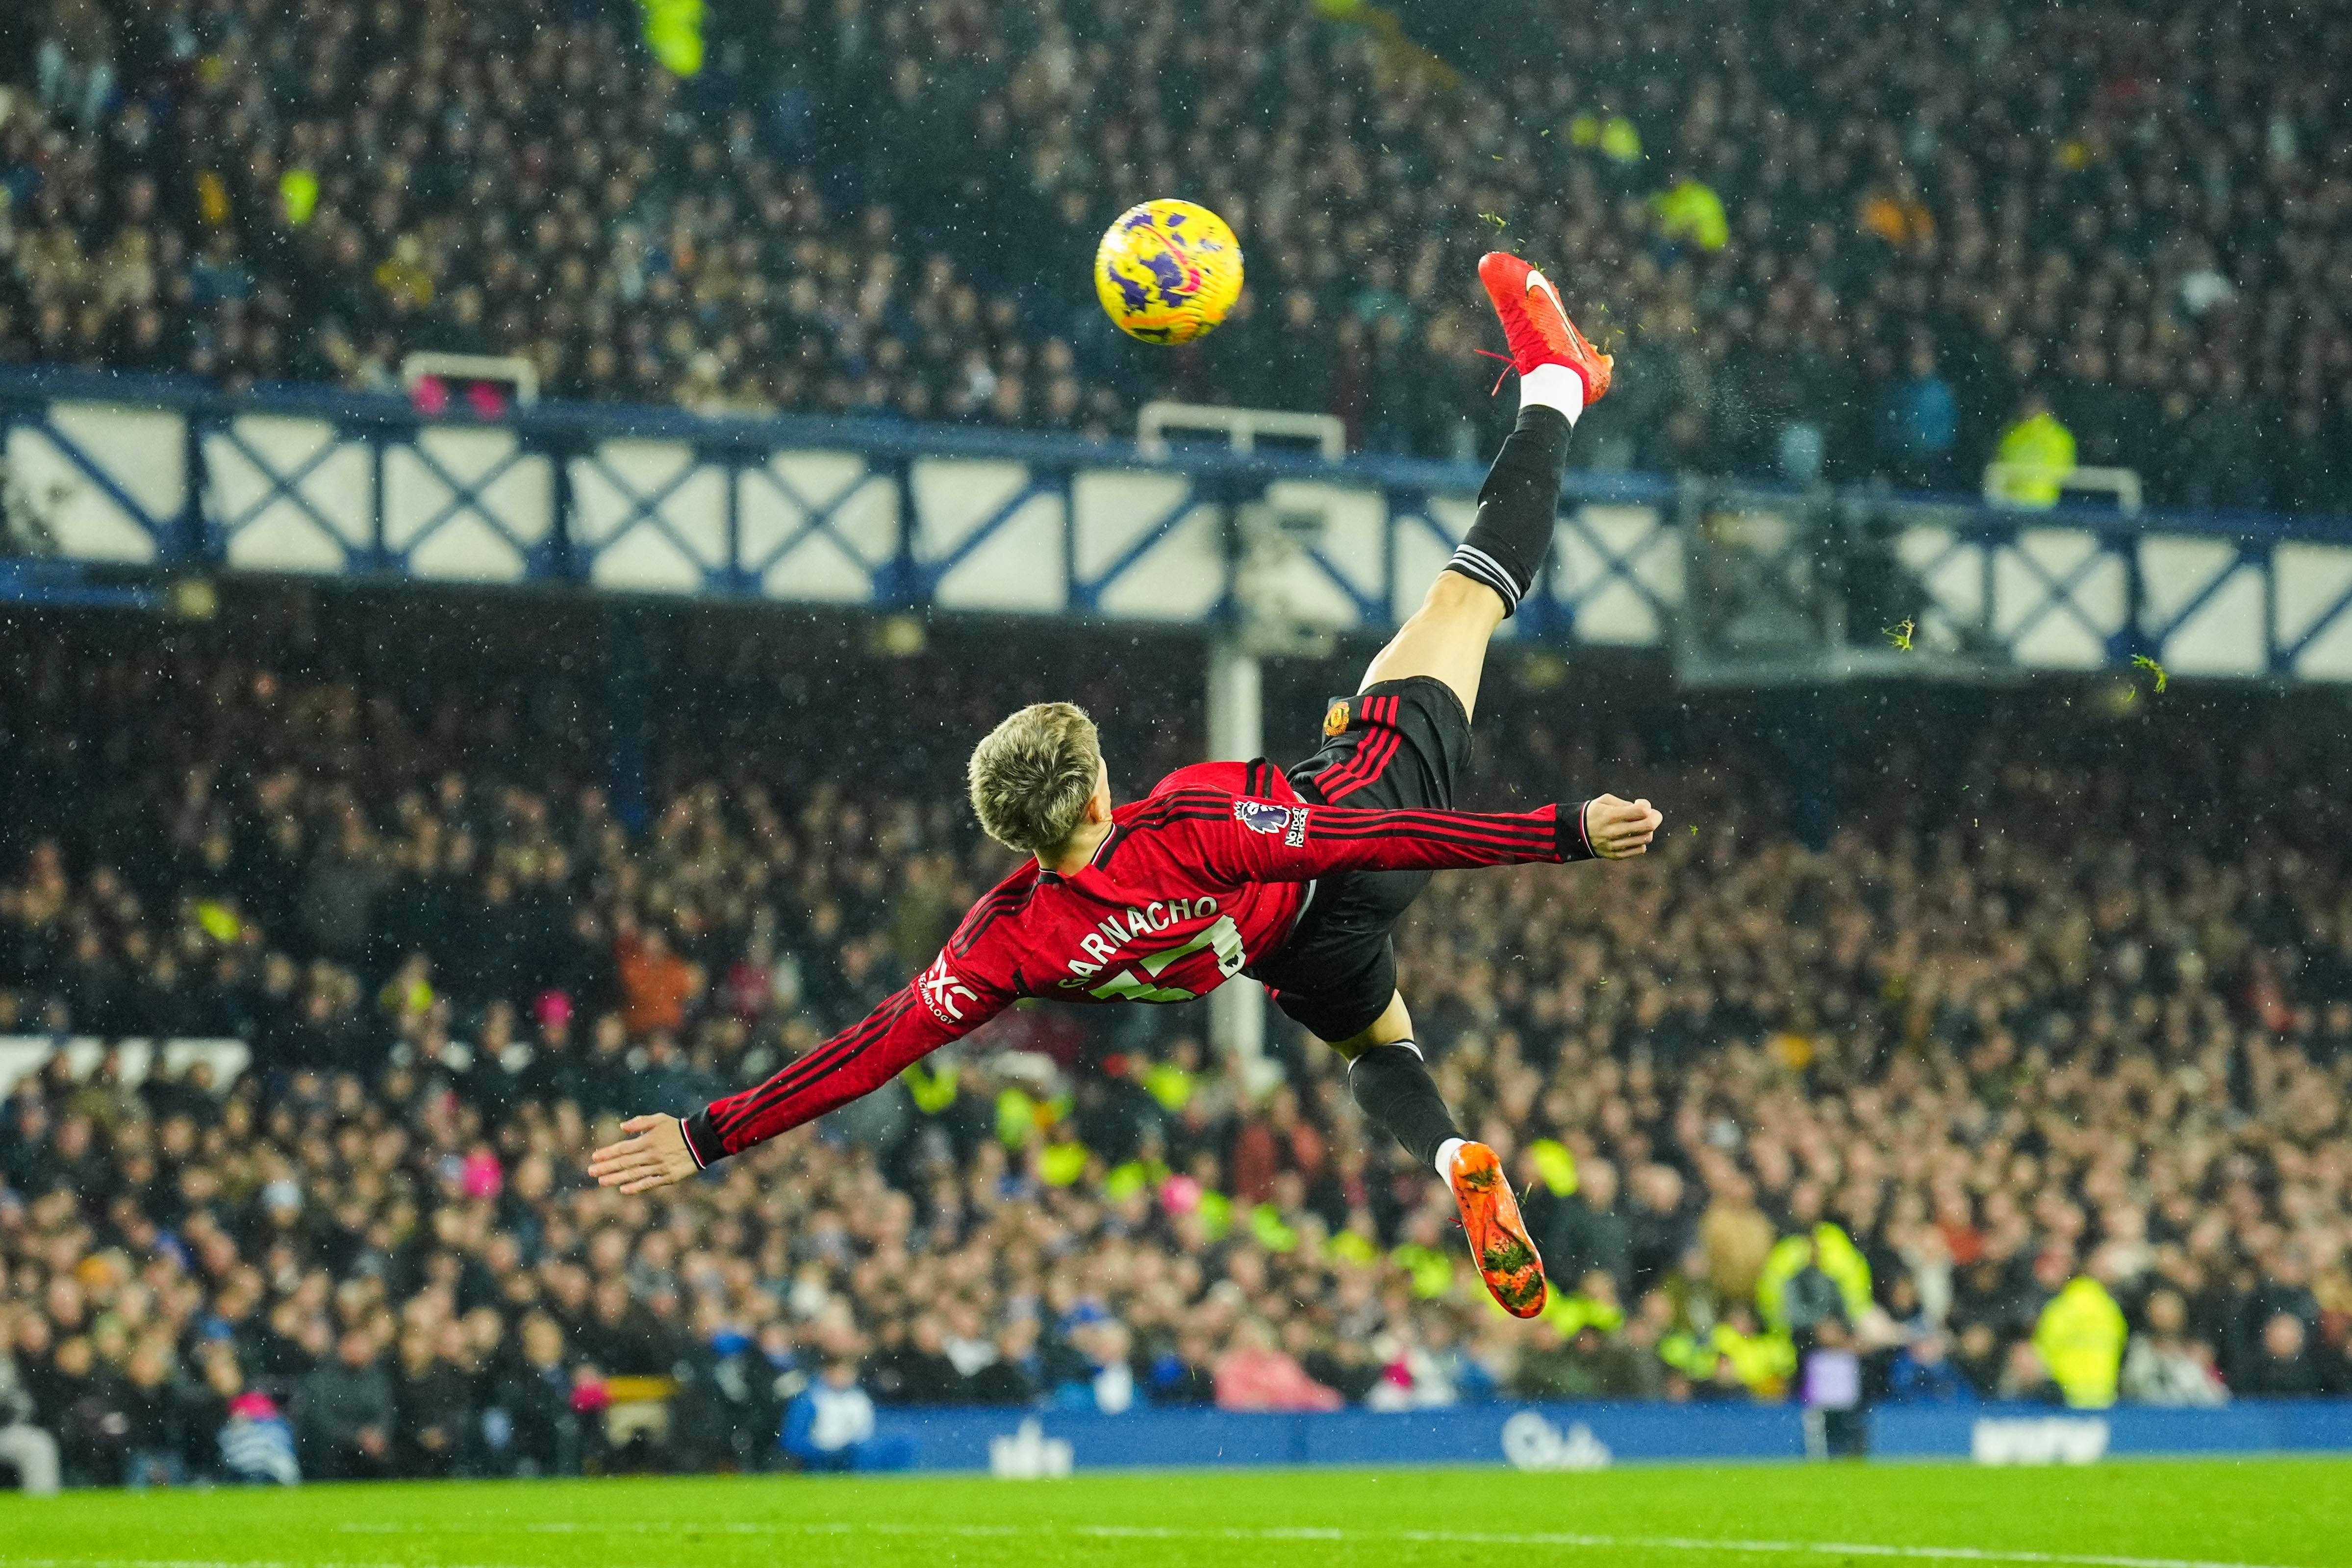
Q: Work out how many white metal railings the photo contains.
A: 3